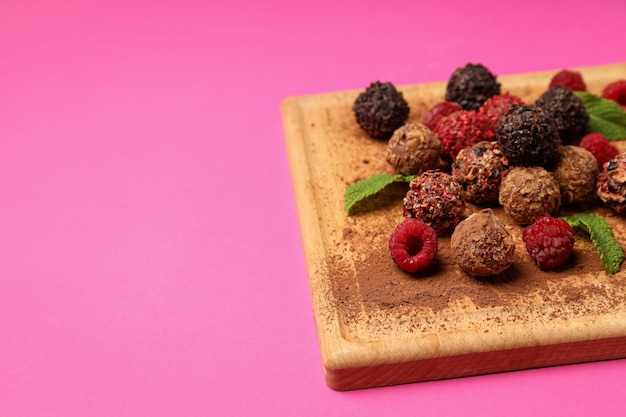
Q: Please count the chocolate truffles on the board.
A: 13